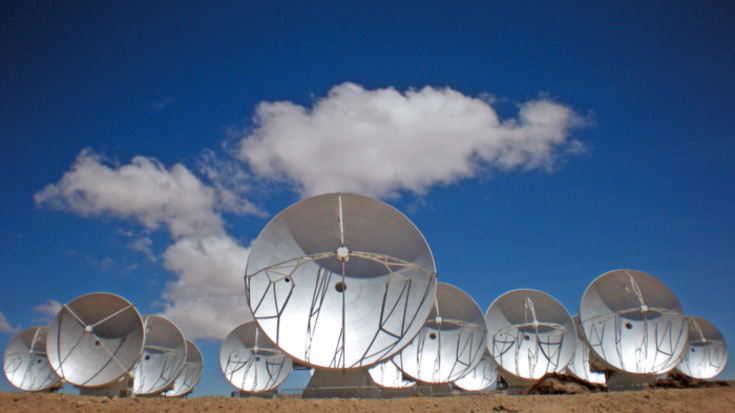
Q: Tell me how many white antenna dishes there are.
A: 13